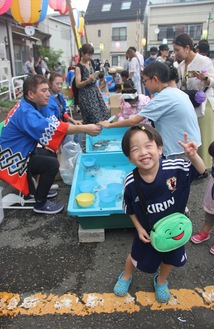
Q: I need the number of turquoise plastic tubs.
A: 2